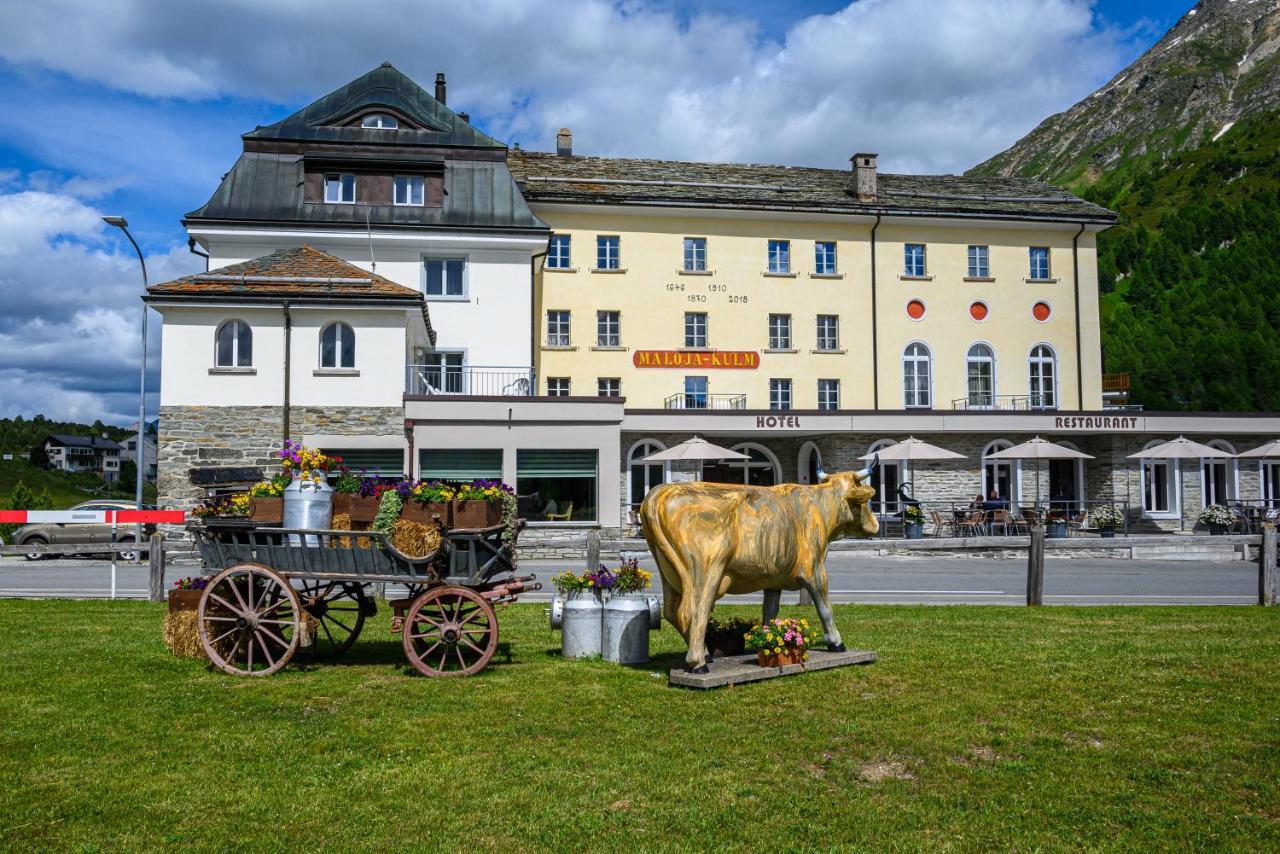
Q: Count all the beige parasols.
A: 5